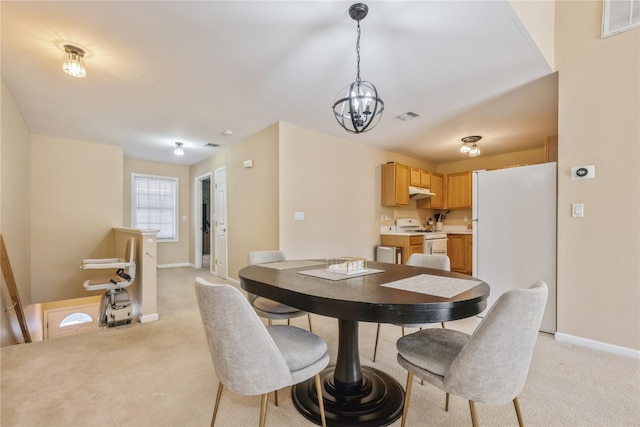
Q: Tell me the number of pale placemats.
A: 3